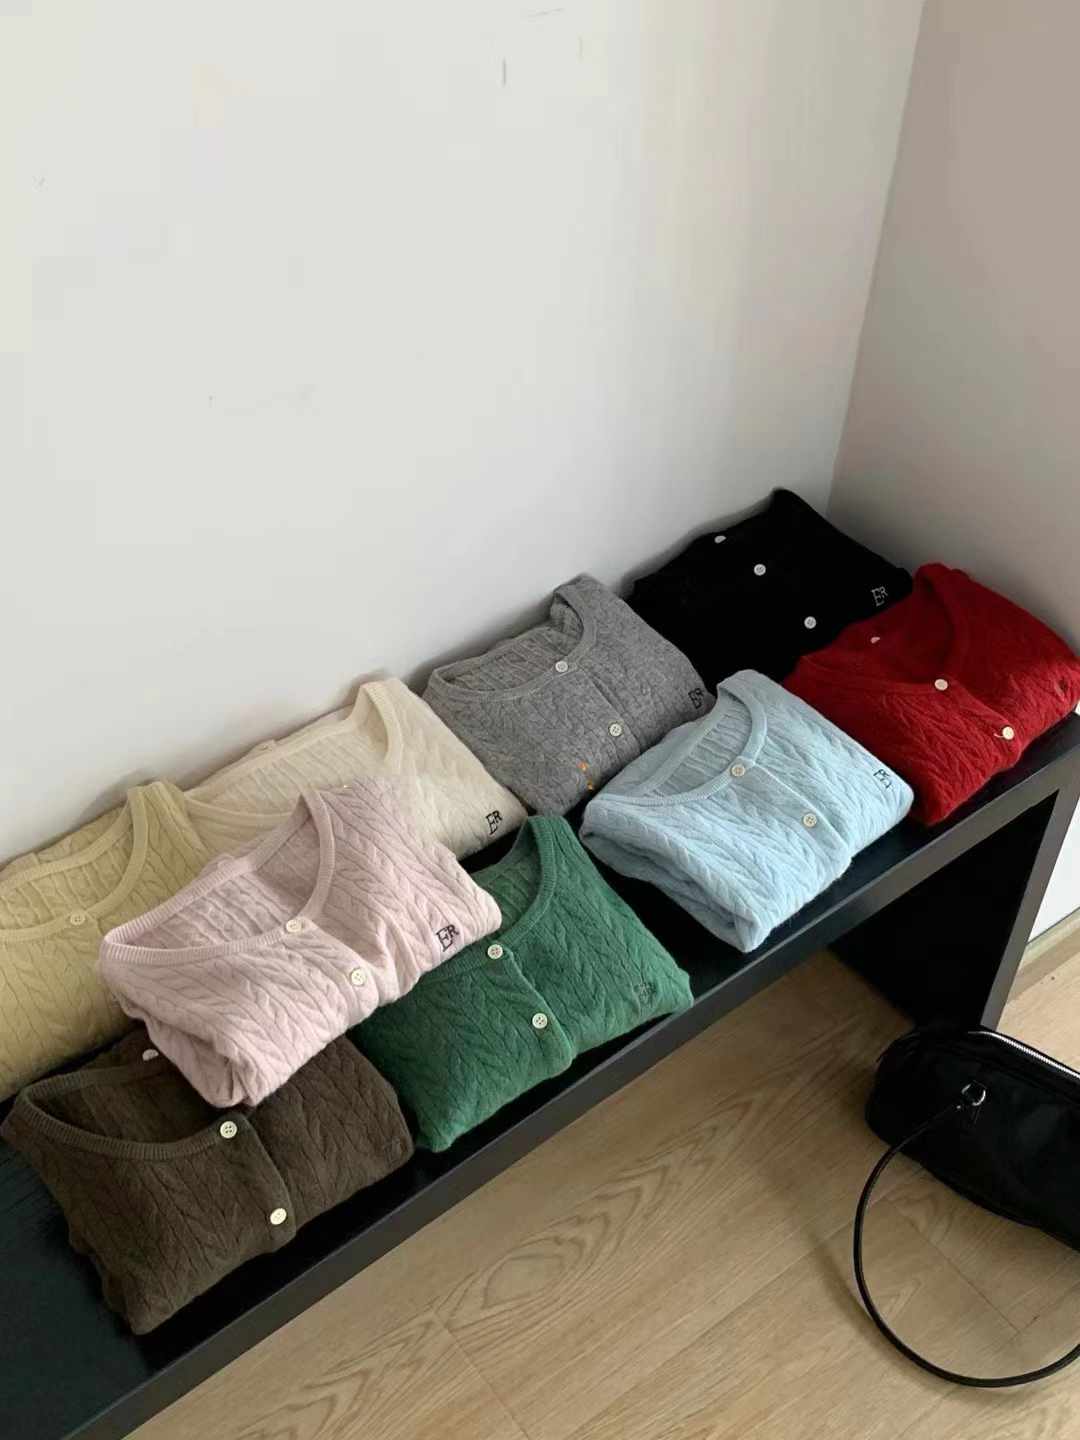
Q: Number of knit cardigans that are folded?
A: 9